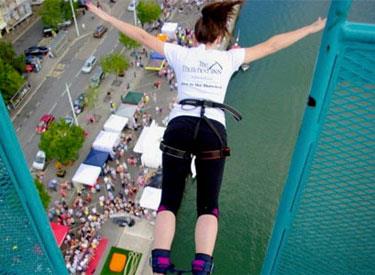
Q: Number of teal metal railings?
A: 2